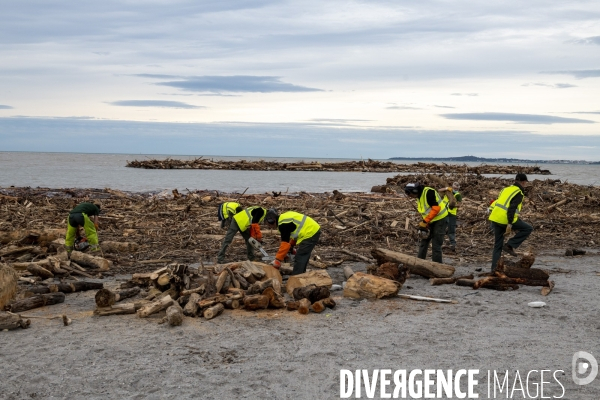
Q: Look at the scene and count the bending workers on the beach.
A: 4